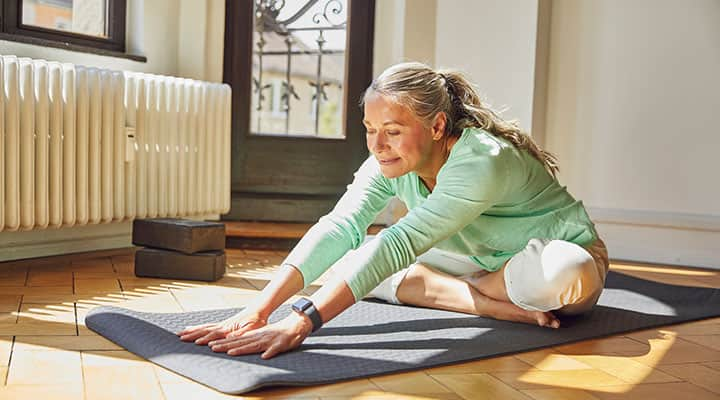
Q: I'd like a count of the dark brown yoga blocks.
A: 2